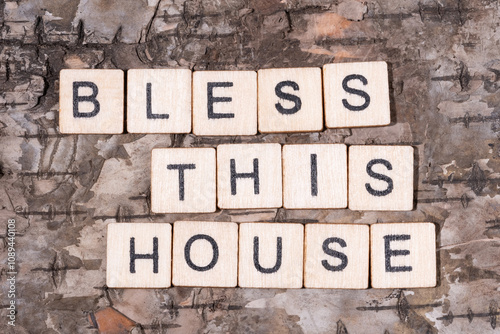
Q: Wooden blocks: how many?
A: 14